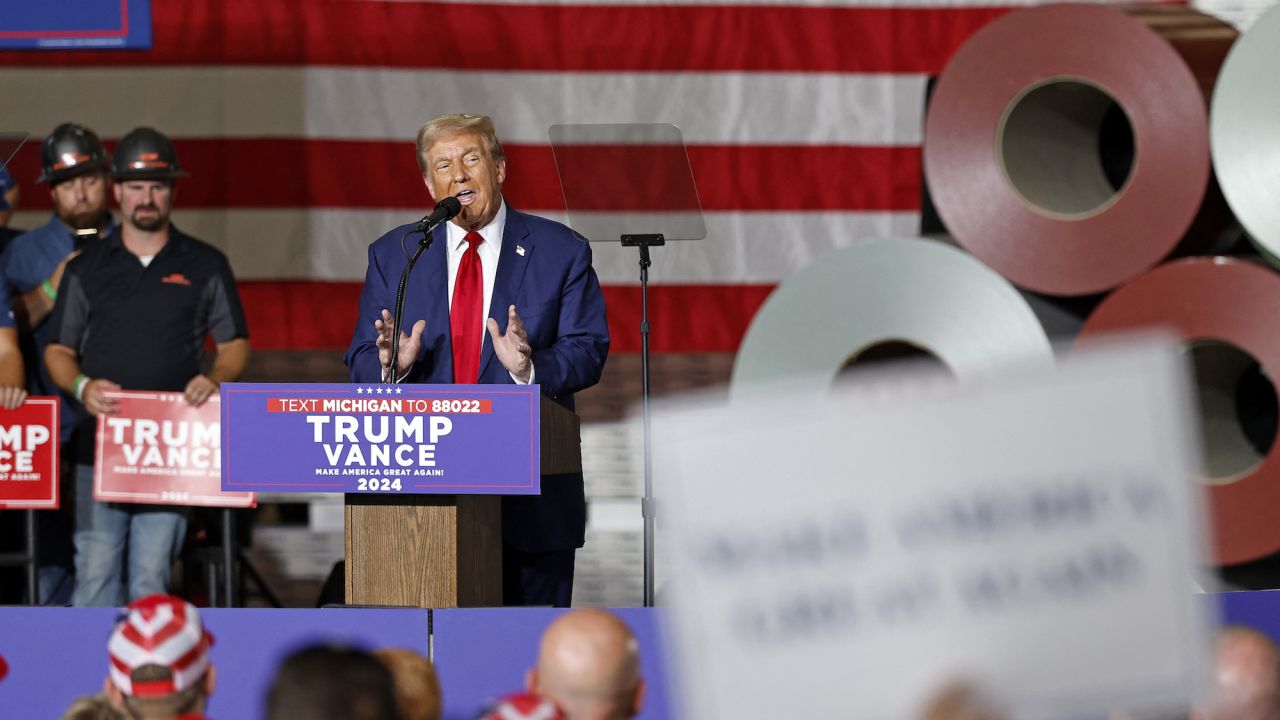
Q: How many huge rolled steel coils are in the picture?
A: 4